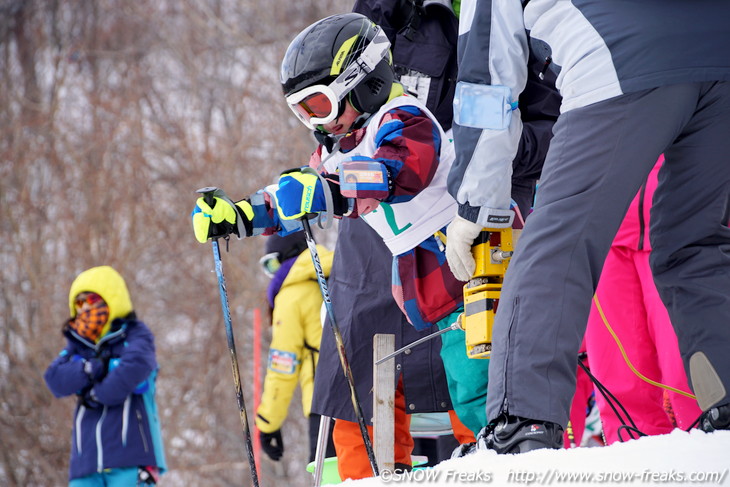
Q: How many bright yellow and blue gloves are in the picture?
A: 2